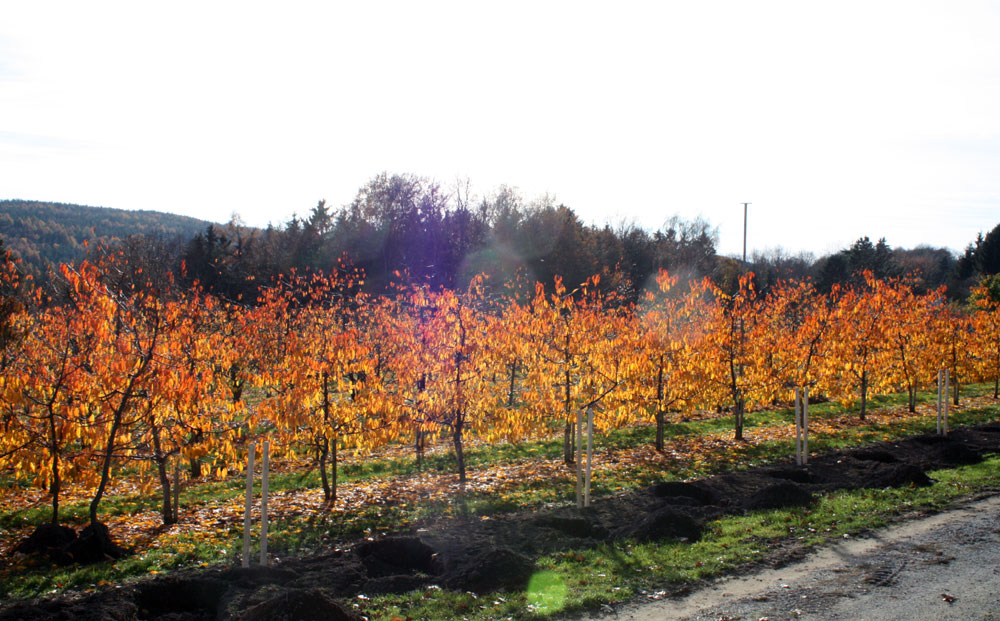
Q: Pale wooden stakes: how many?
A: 8